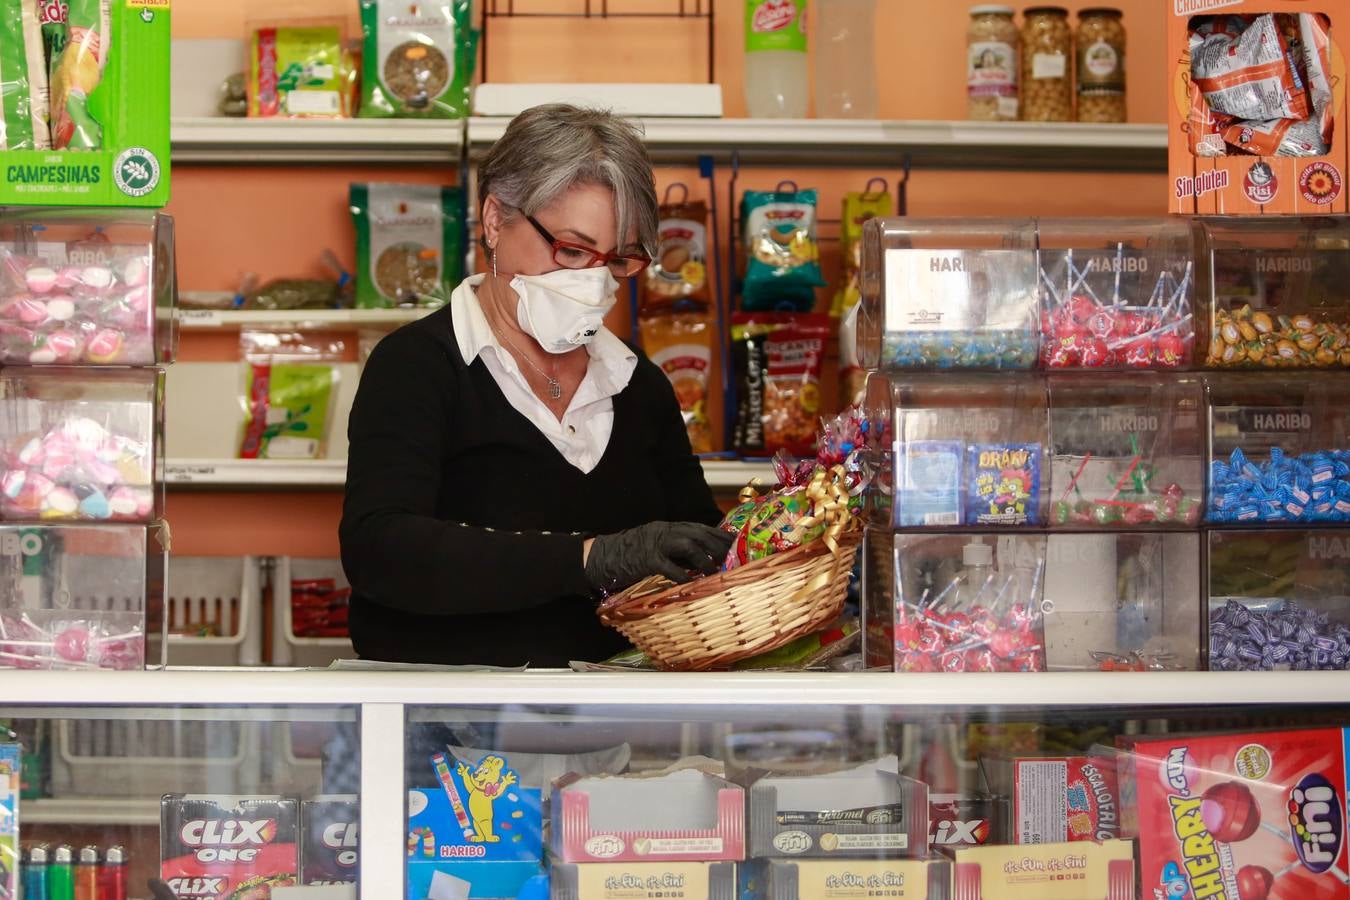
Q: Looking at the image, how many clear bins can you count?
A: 12